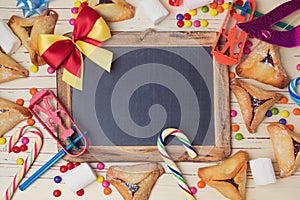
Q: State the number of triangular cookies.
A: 9